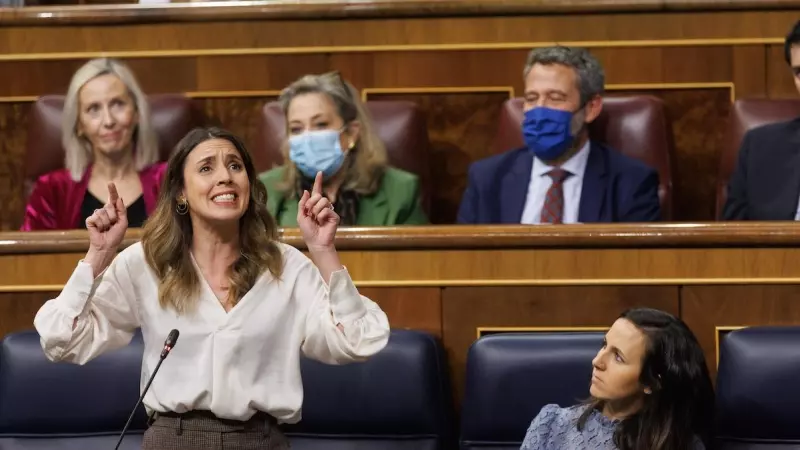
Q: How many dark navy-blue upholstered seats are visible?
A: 4